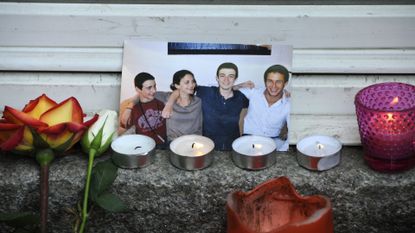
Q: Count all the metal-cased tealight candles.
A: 4